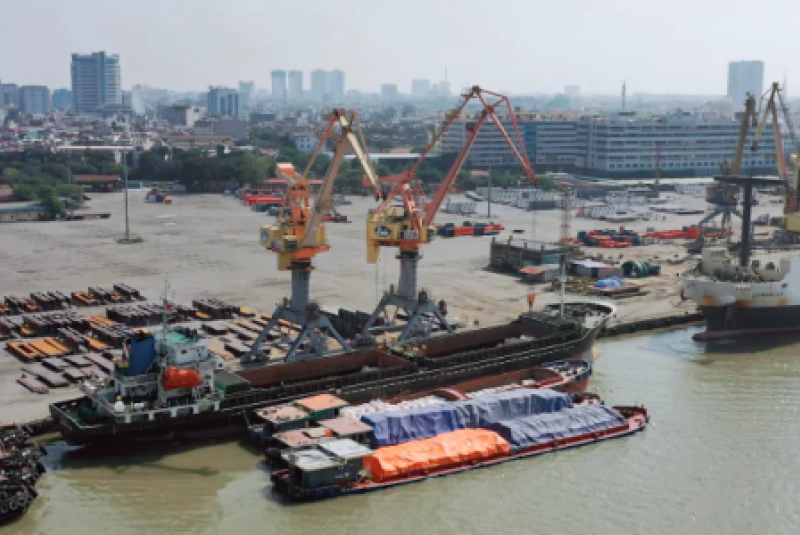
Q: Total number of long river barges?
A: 3